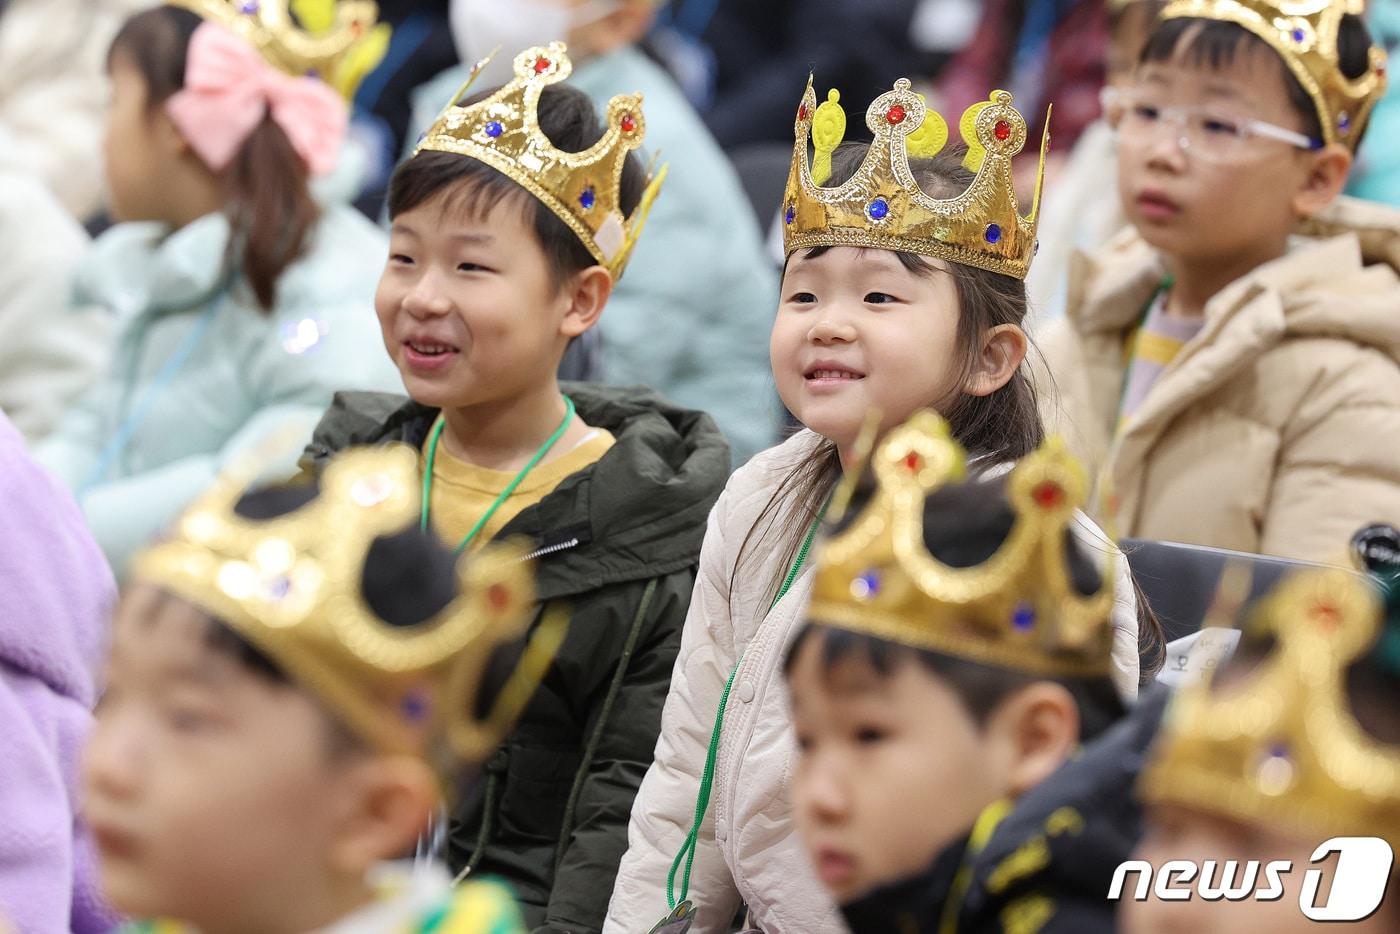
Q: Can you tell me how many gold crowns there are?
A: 7